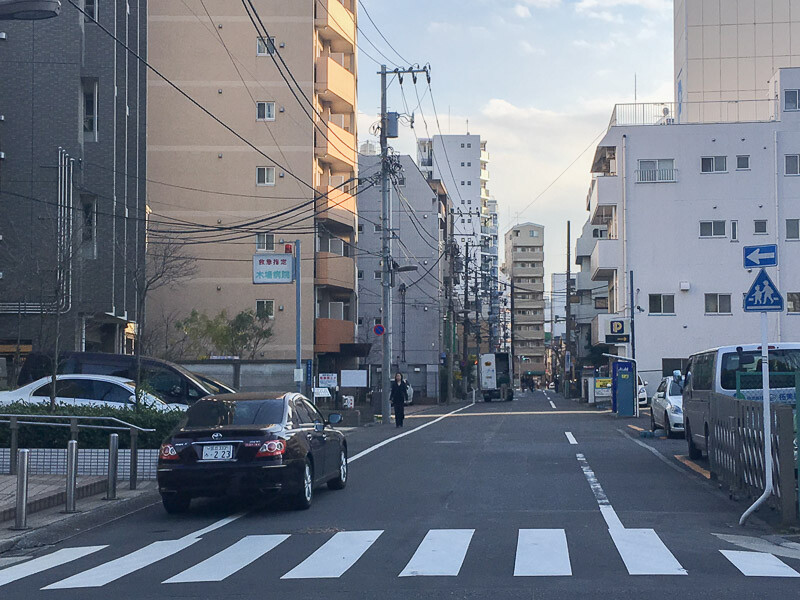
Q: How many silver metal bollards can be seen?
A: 3